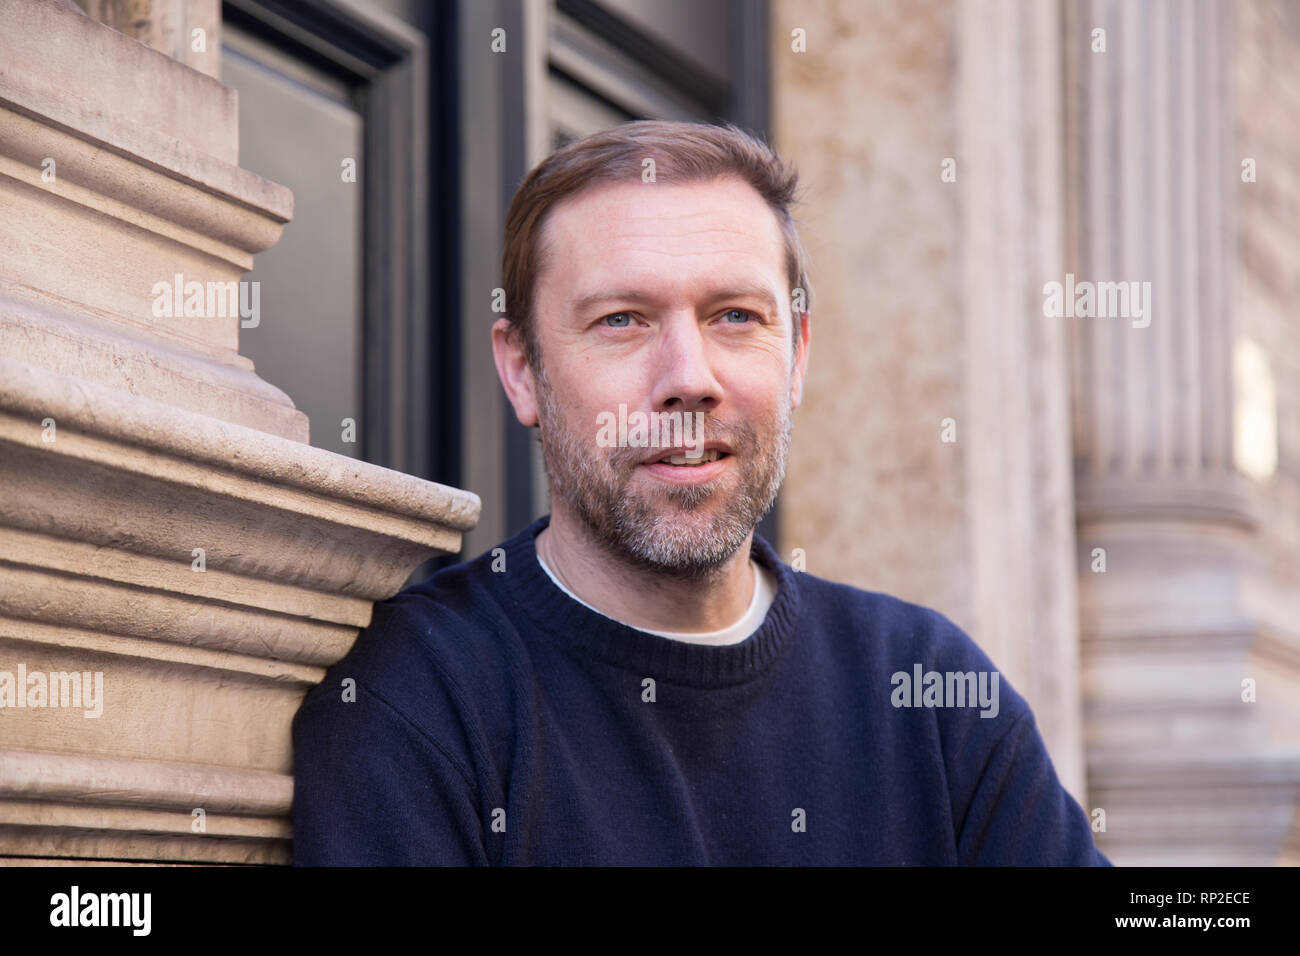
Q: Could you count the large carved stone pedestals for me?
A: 2